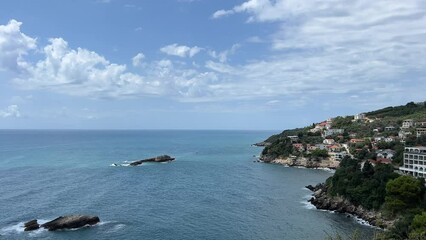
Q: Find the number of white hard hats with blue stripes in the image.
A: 0